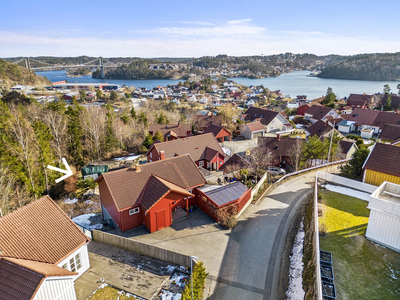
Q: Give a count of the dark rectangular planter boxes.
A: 3